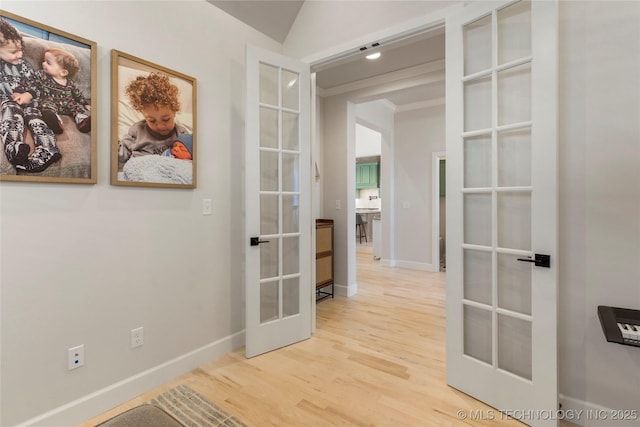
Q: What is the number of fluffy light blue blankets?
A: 1